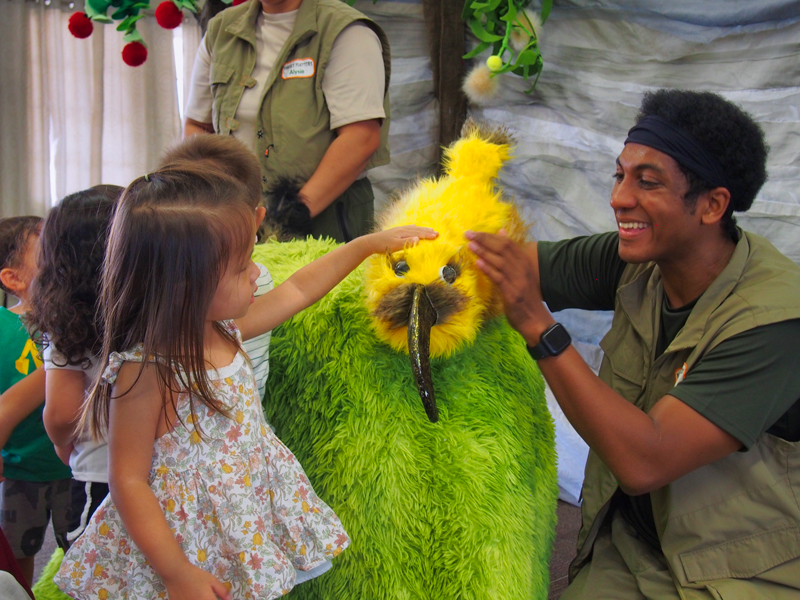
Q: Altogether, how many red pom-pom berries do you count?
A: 3